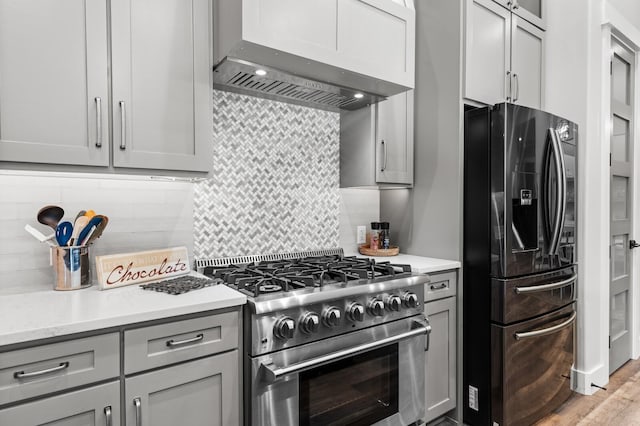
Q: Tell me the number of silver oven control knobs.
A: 7